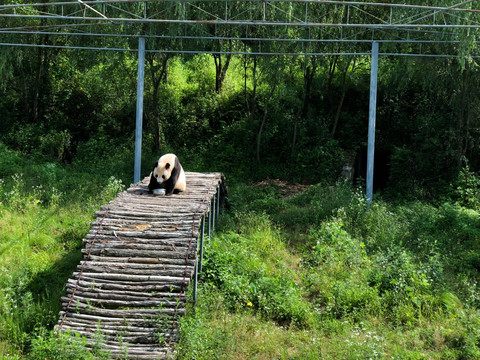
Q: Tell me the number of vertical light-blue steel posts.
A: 2